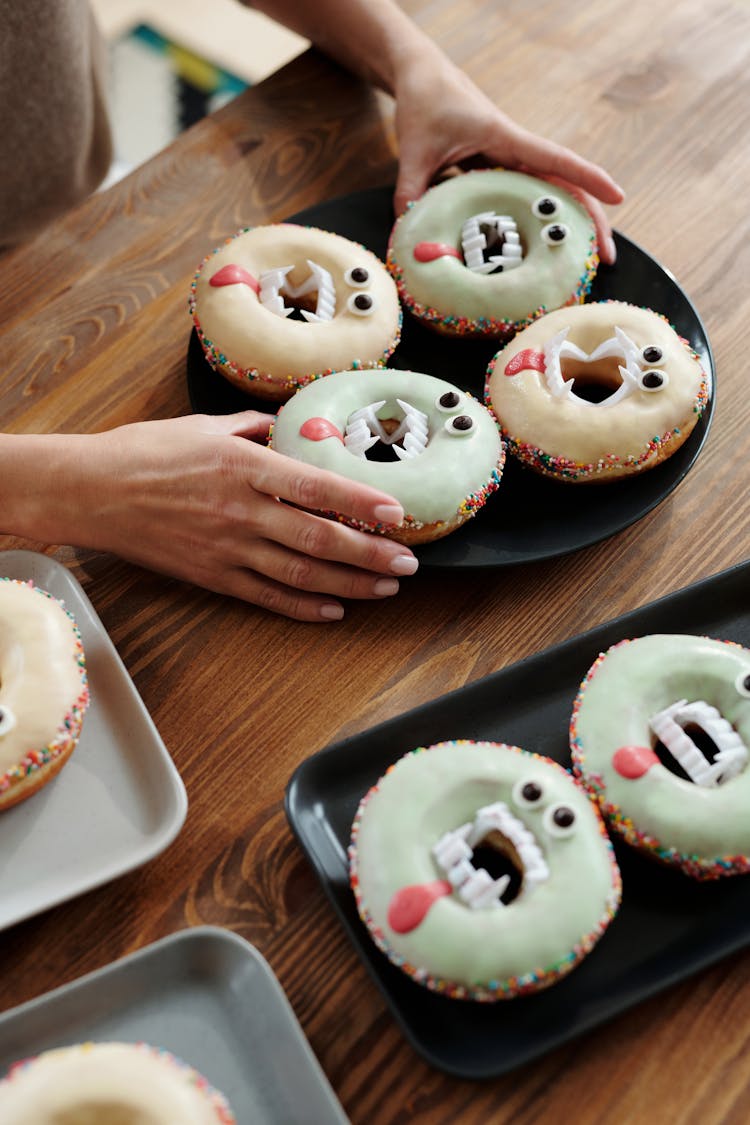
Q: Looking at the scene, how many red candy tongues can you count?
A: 6